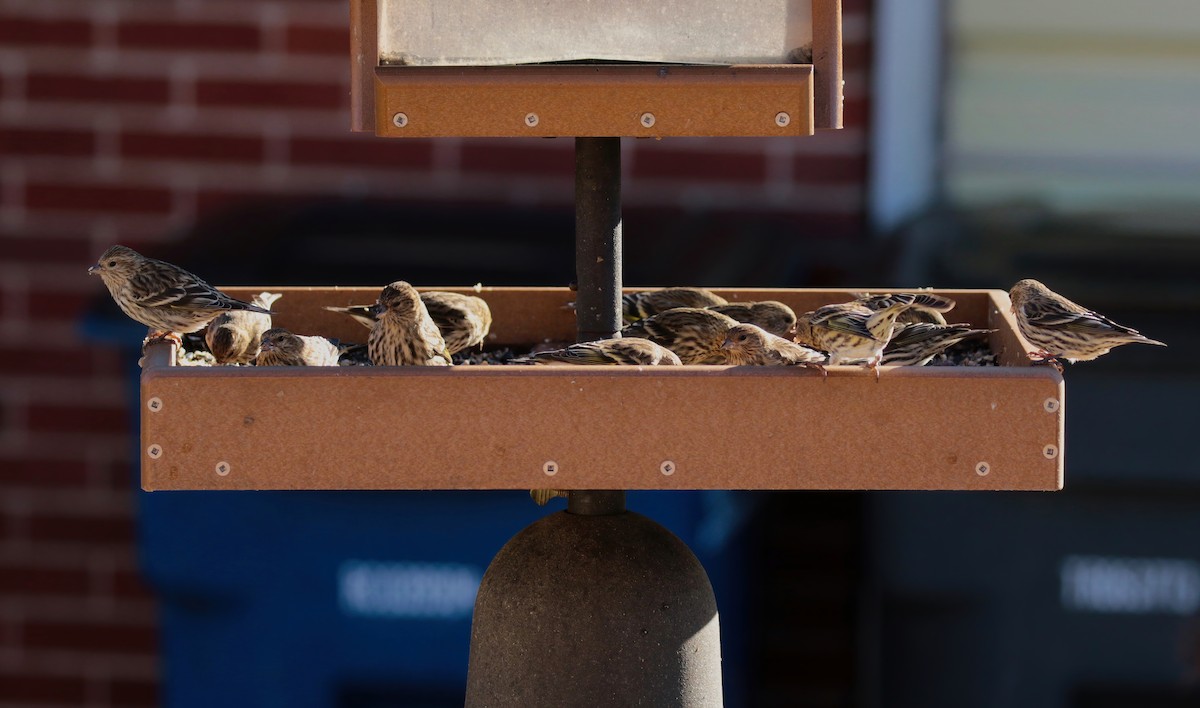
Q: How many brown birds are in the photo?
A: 14